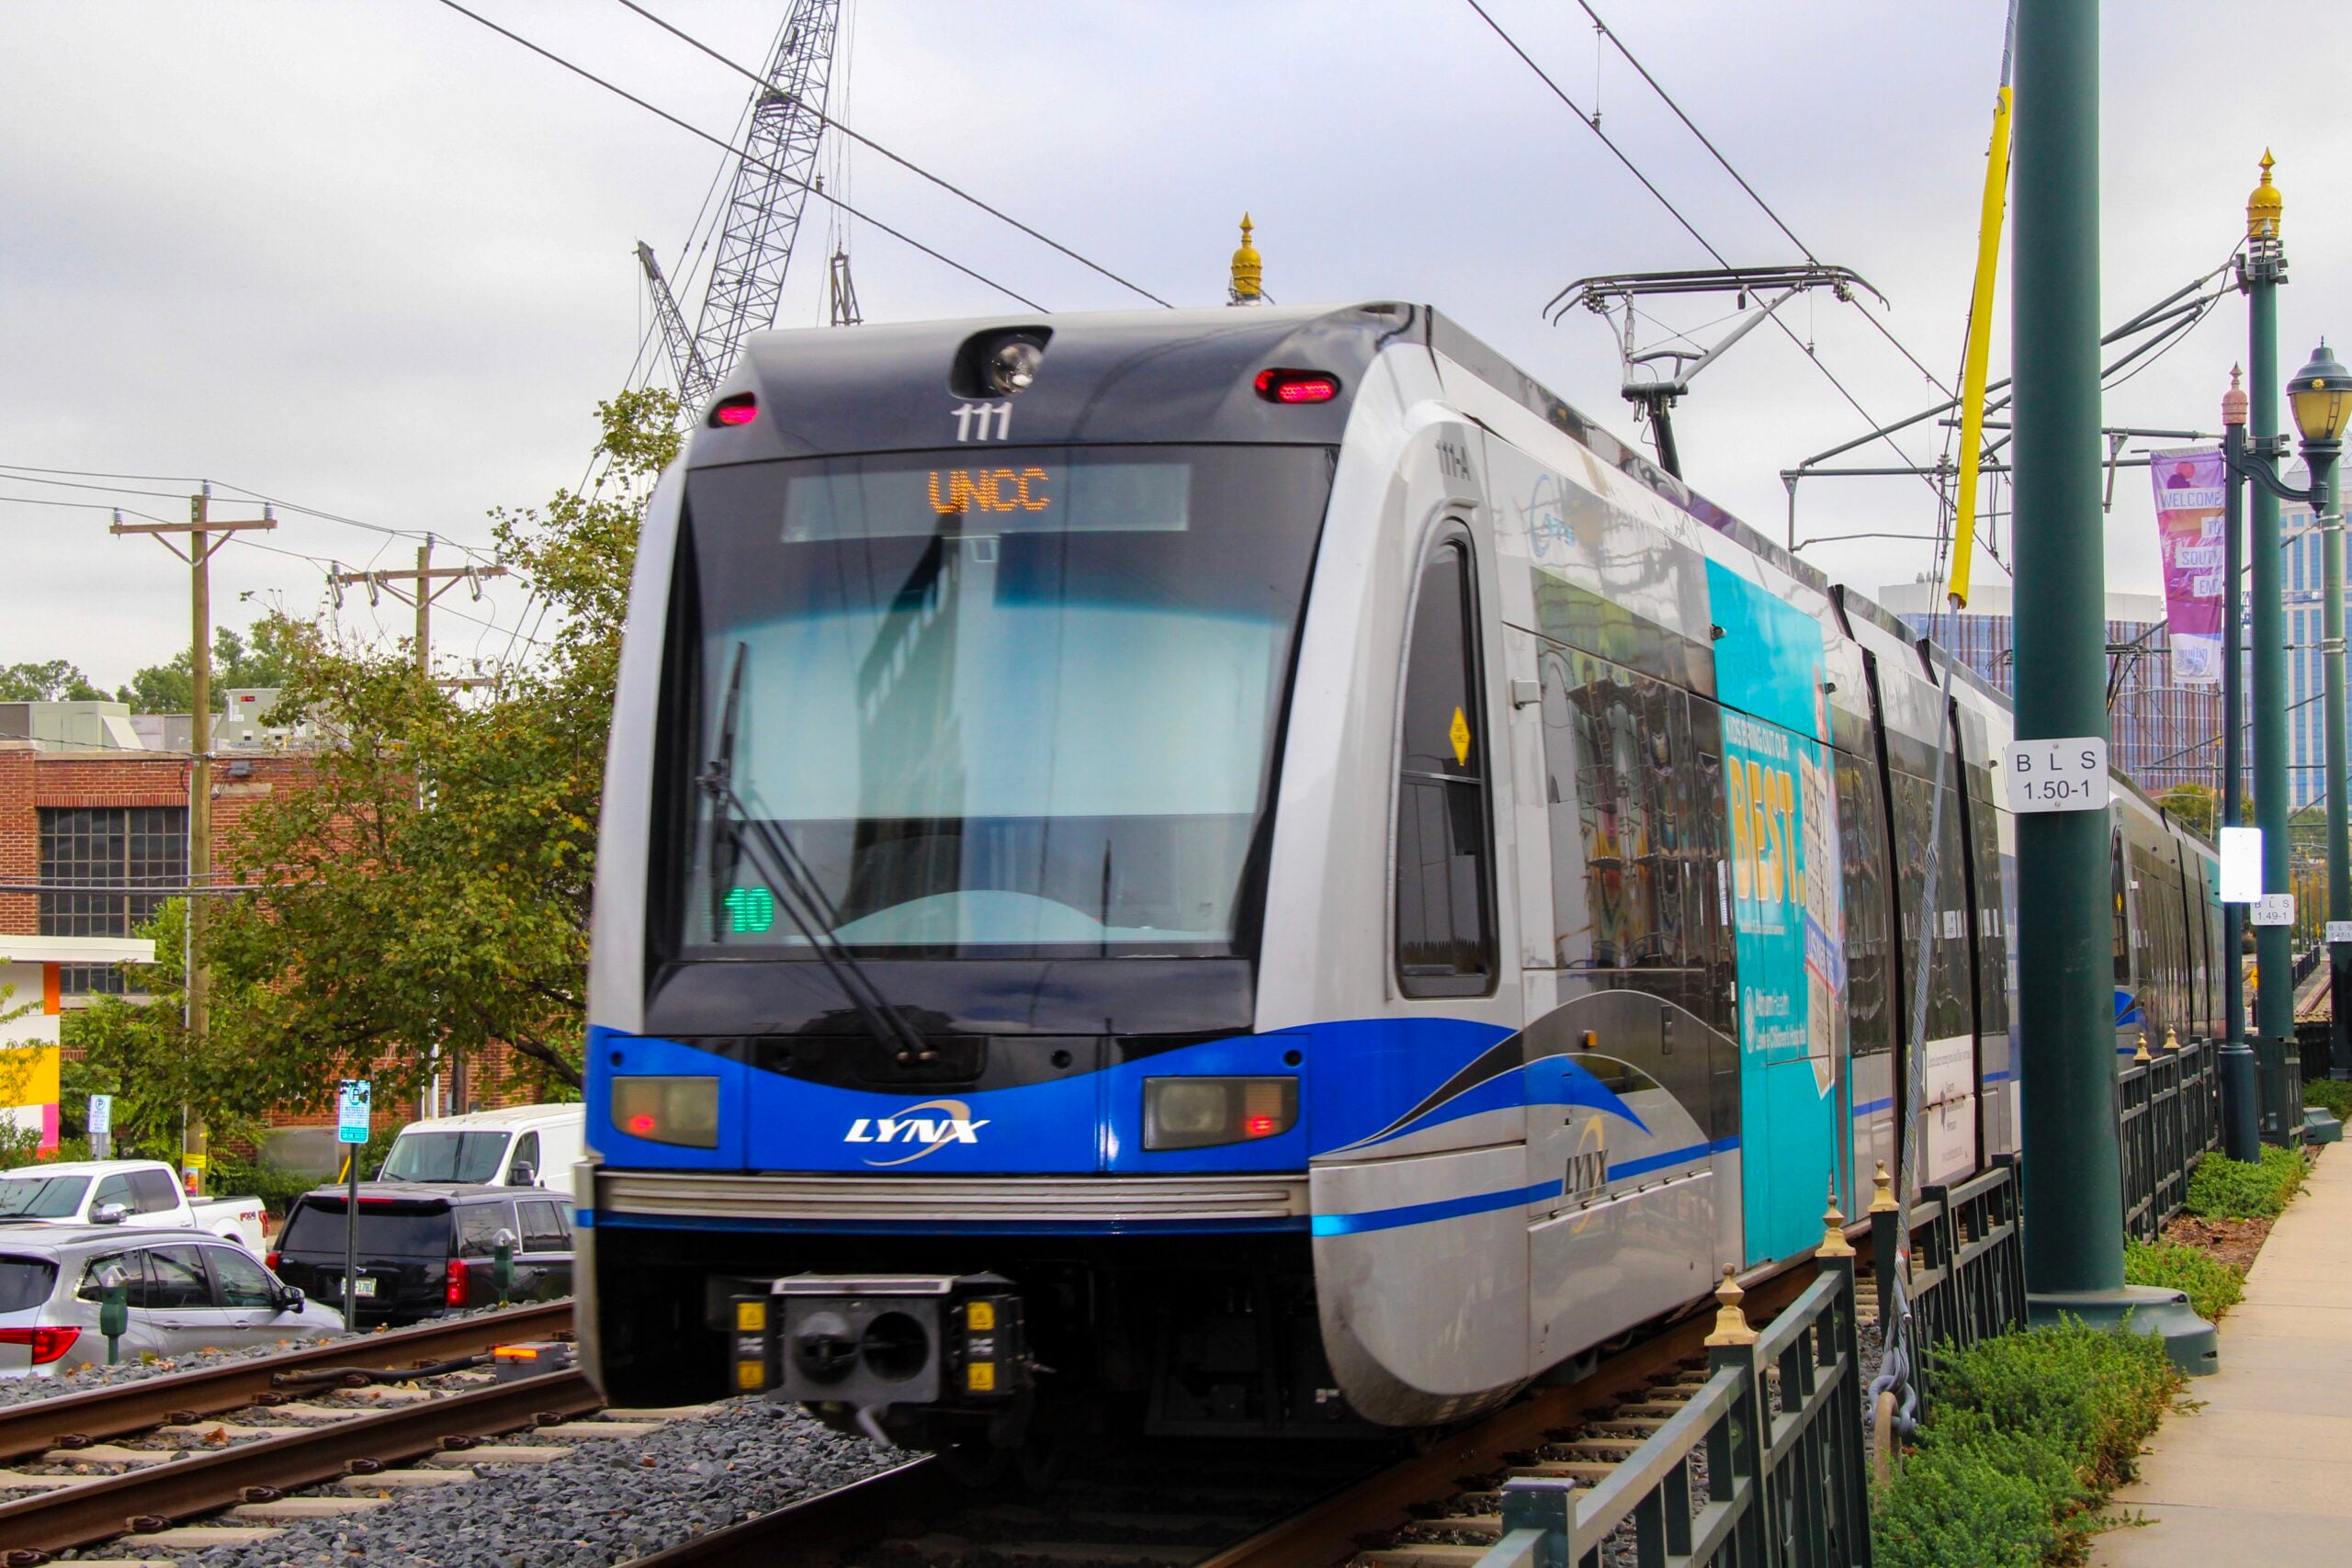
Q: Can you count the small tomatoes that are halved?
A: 0